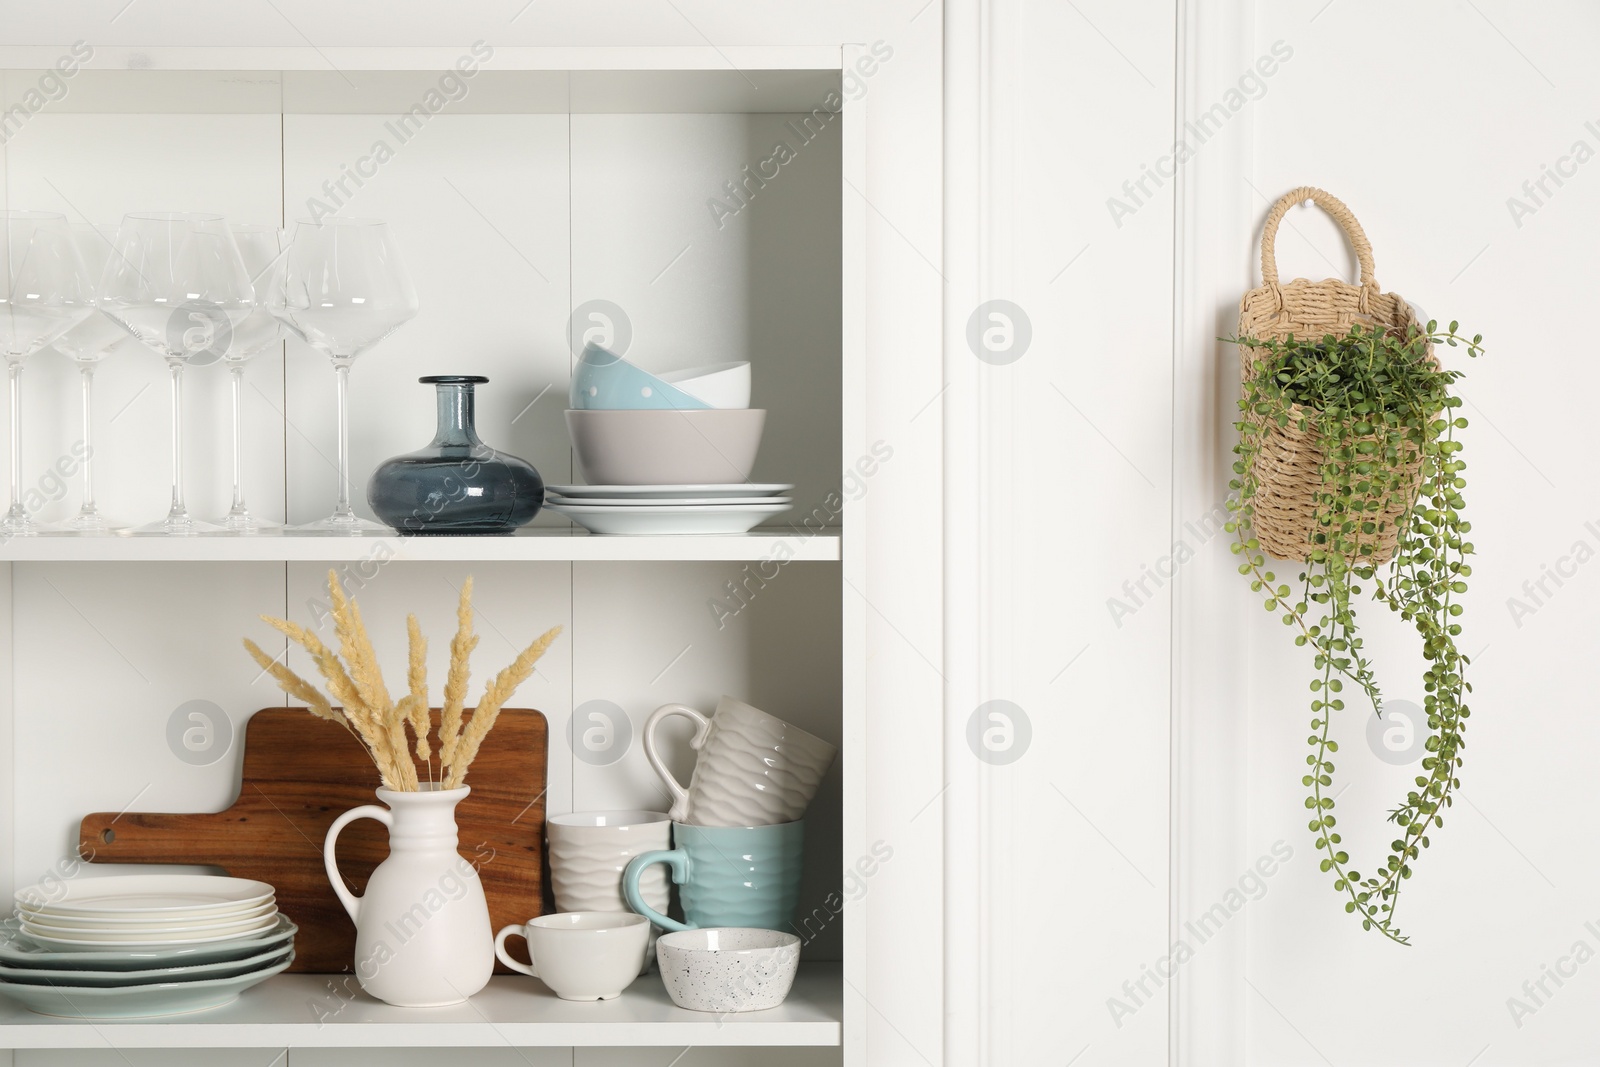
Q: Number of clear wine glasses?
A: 5